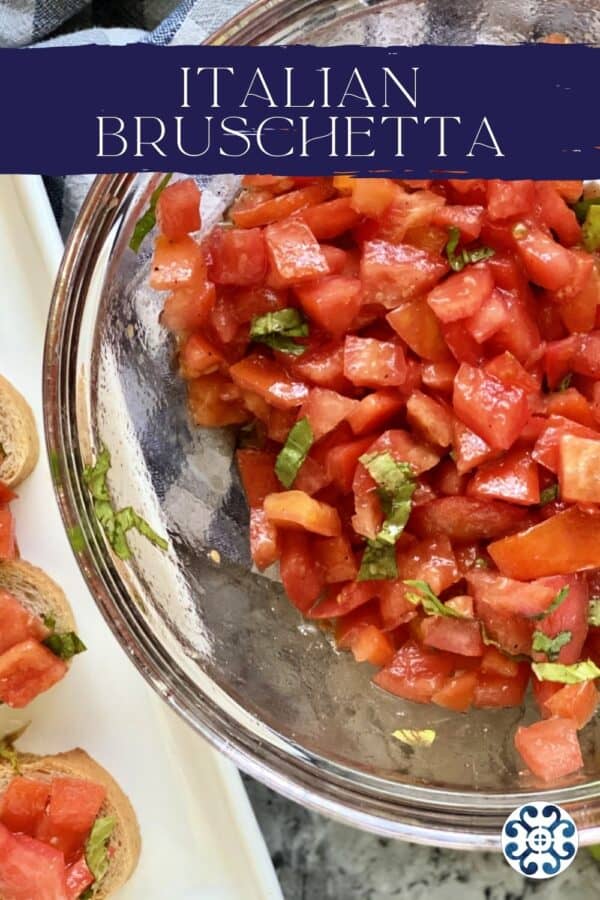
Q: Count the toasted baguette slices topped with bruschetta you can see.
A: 3